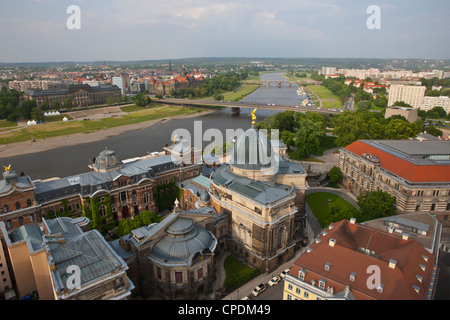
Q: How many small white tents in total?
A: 7